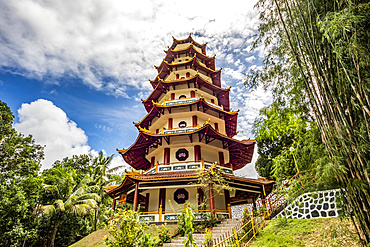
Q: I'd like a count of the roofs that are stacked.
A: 7